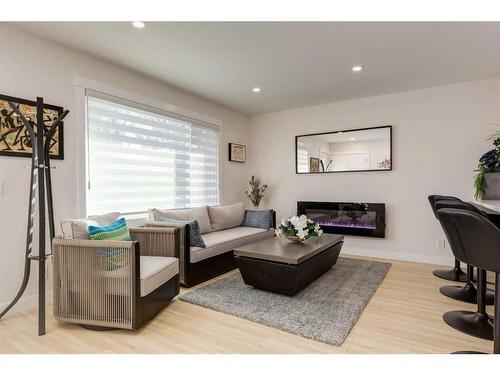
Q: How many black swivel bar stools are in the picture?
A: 4